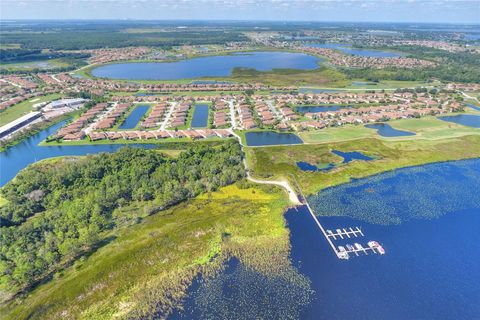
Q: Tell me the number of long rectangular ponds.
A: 2